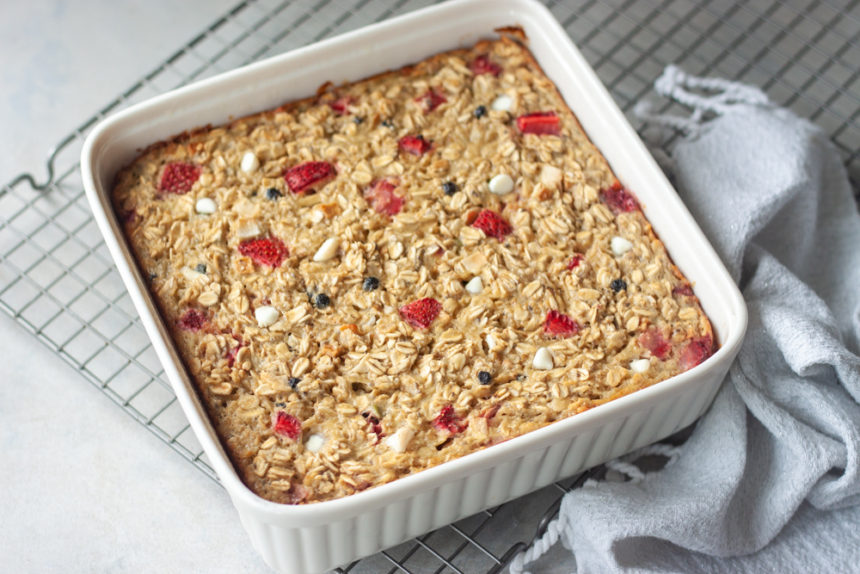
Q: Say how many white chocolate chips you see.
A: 12